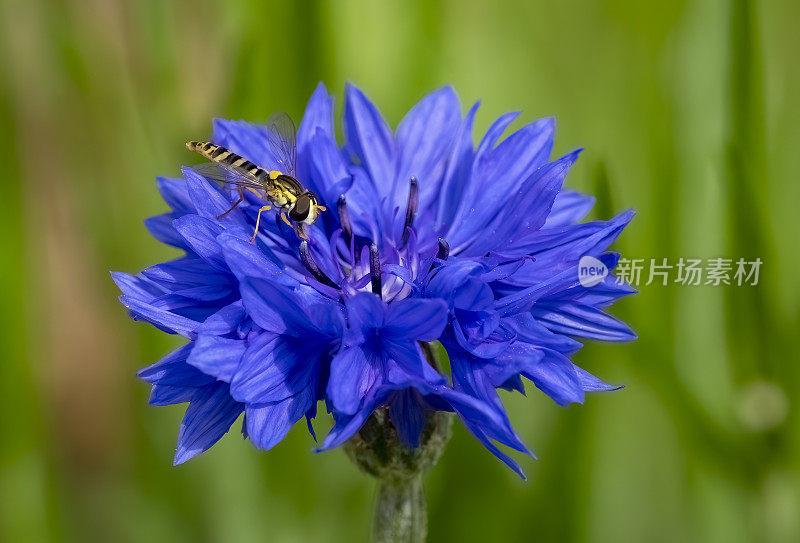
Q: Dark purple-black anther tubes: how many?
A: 5